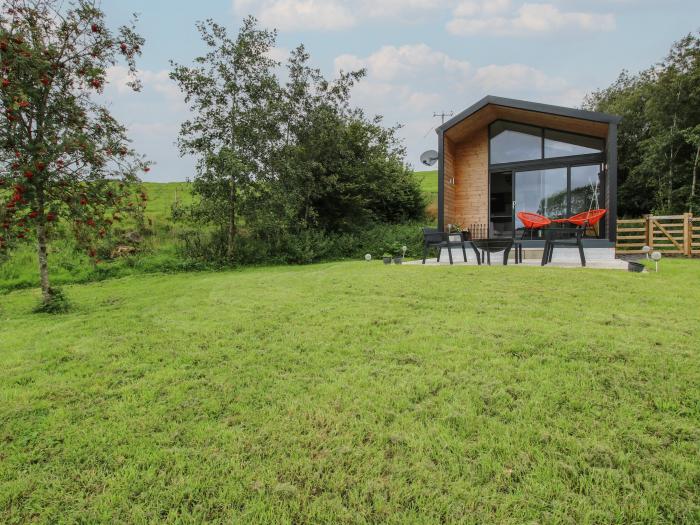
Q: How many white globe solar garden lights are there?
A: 4